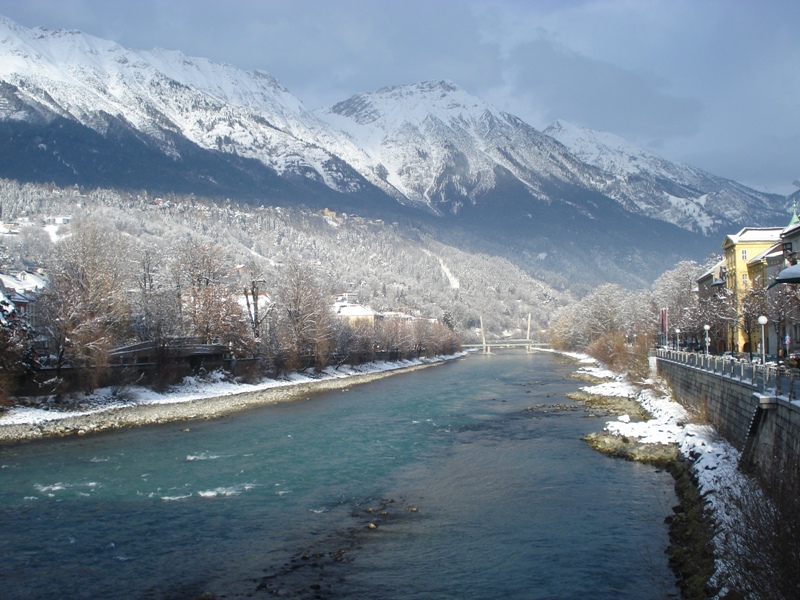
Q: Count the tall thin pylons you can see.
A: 2